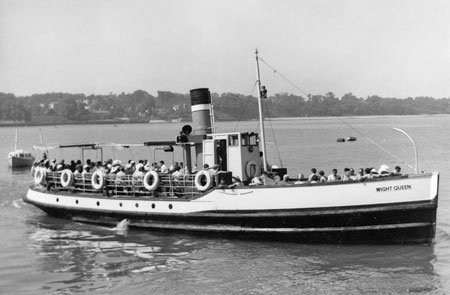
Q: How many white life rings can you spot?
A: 5